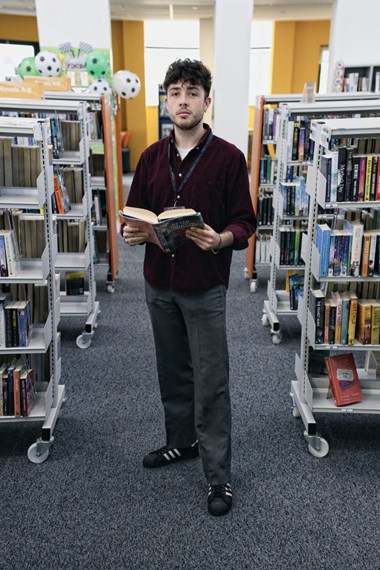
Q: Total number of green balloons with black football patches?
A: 2